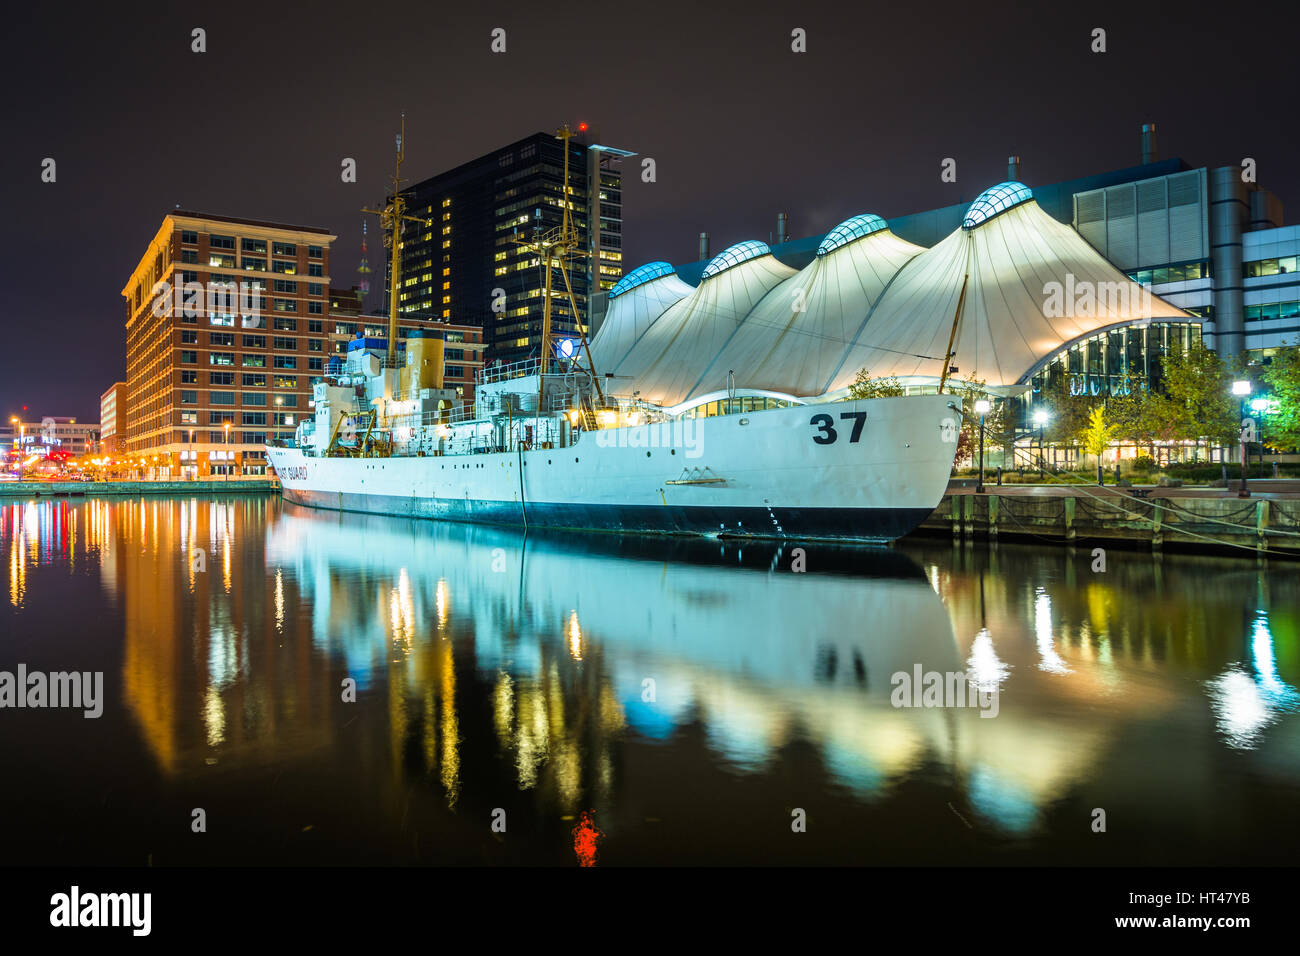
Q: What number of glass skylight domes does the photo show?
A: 4